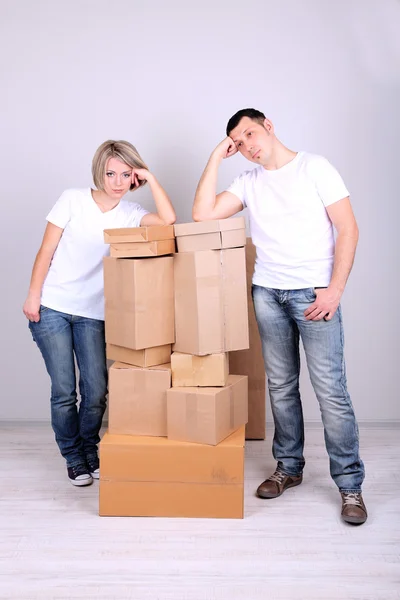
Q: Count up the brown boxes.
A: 11